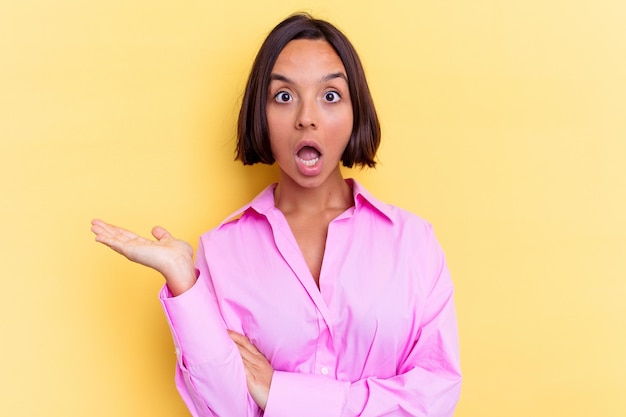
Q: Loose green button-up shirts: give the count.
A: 0